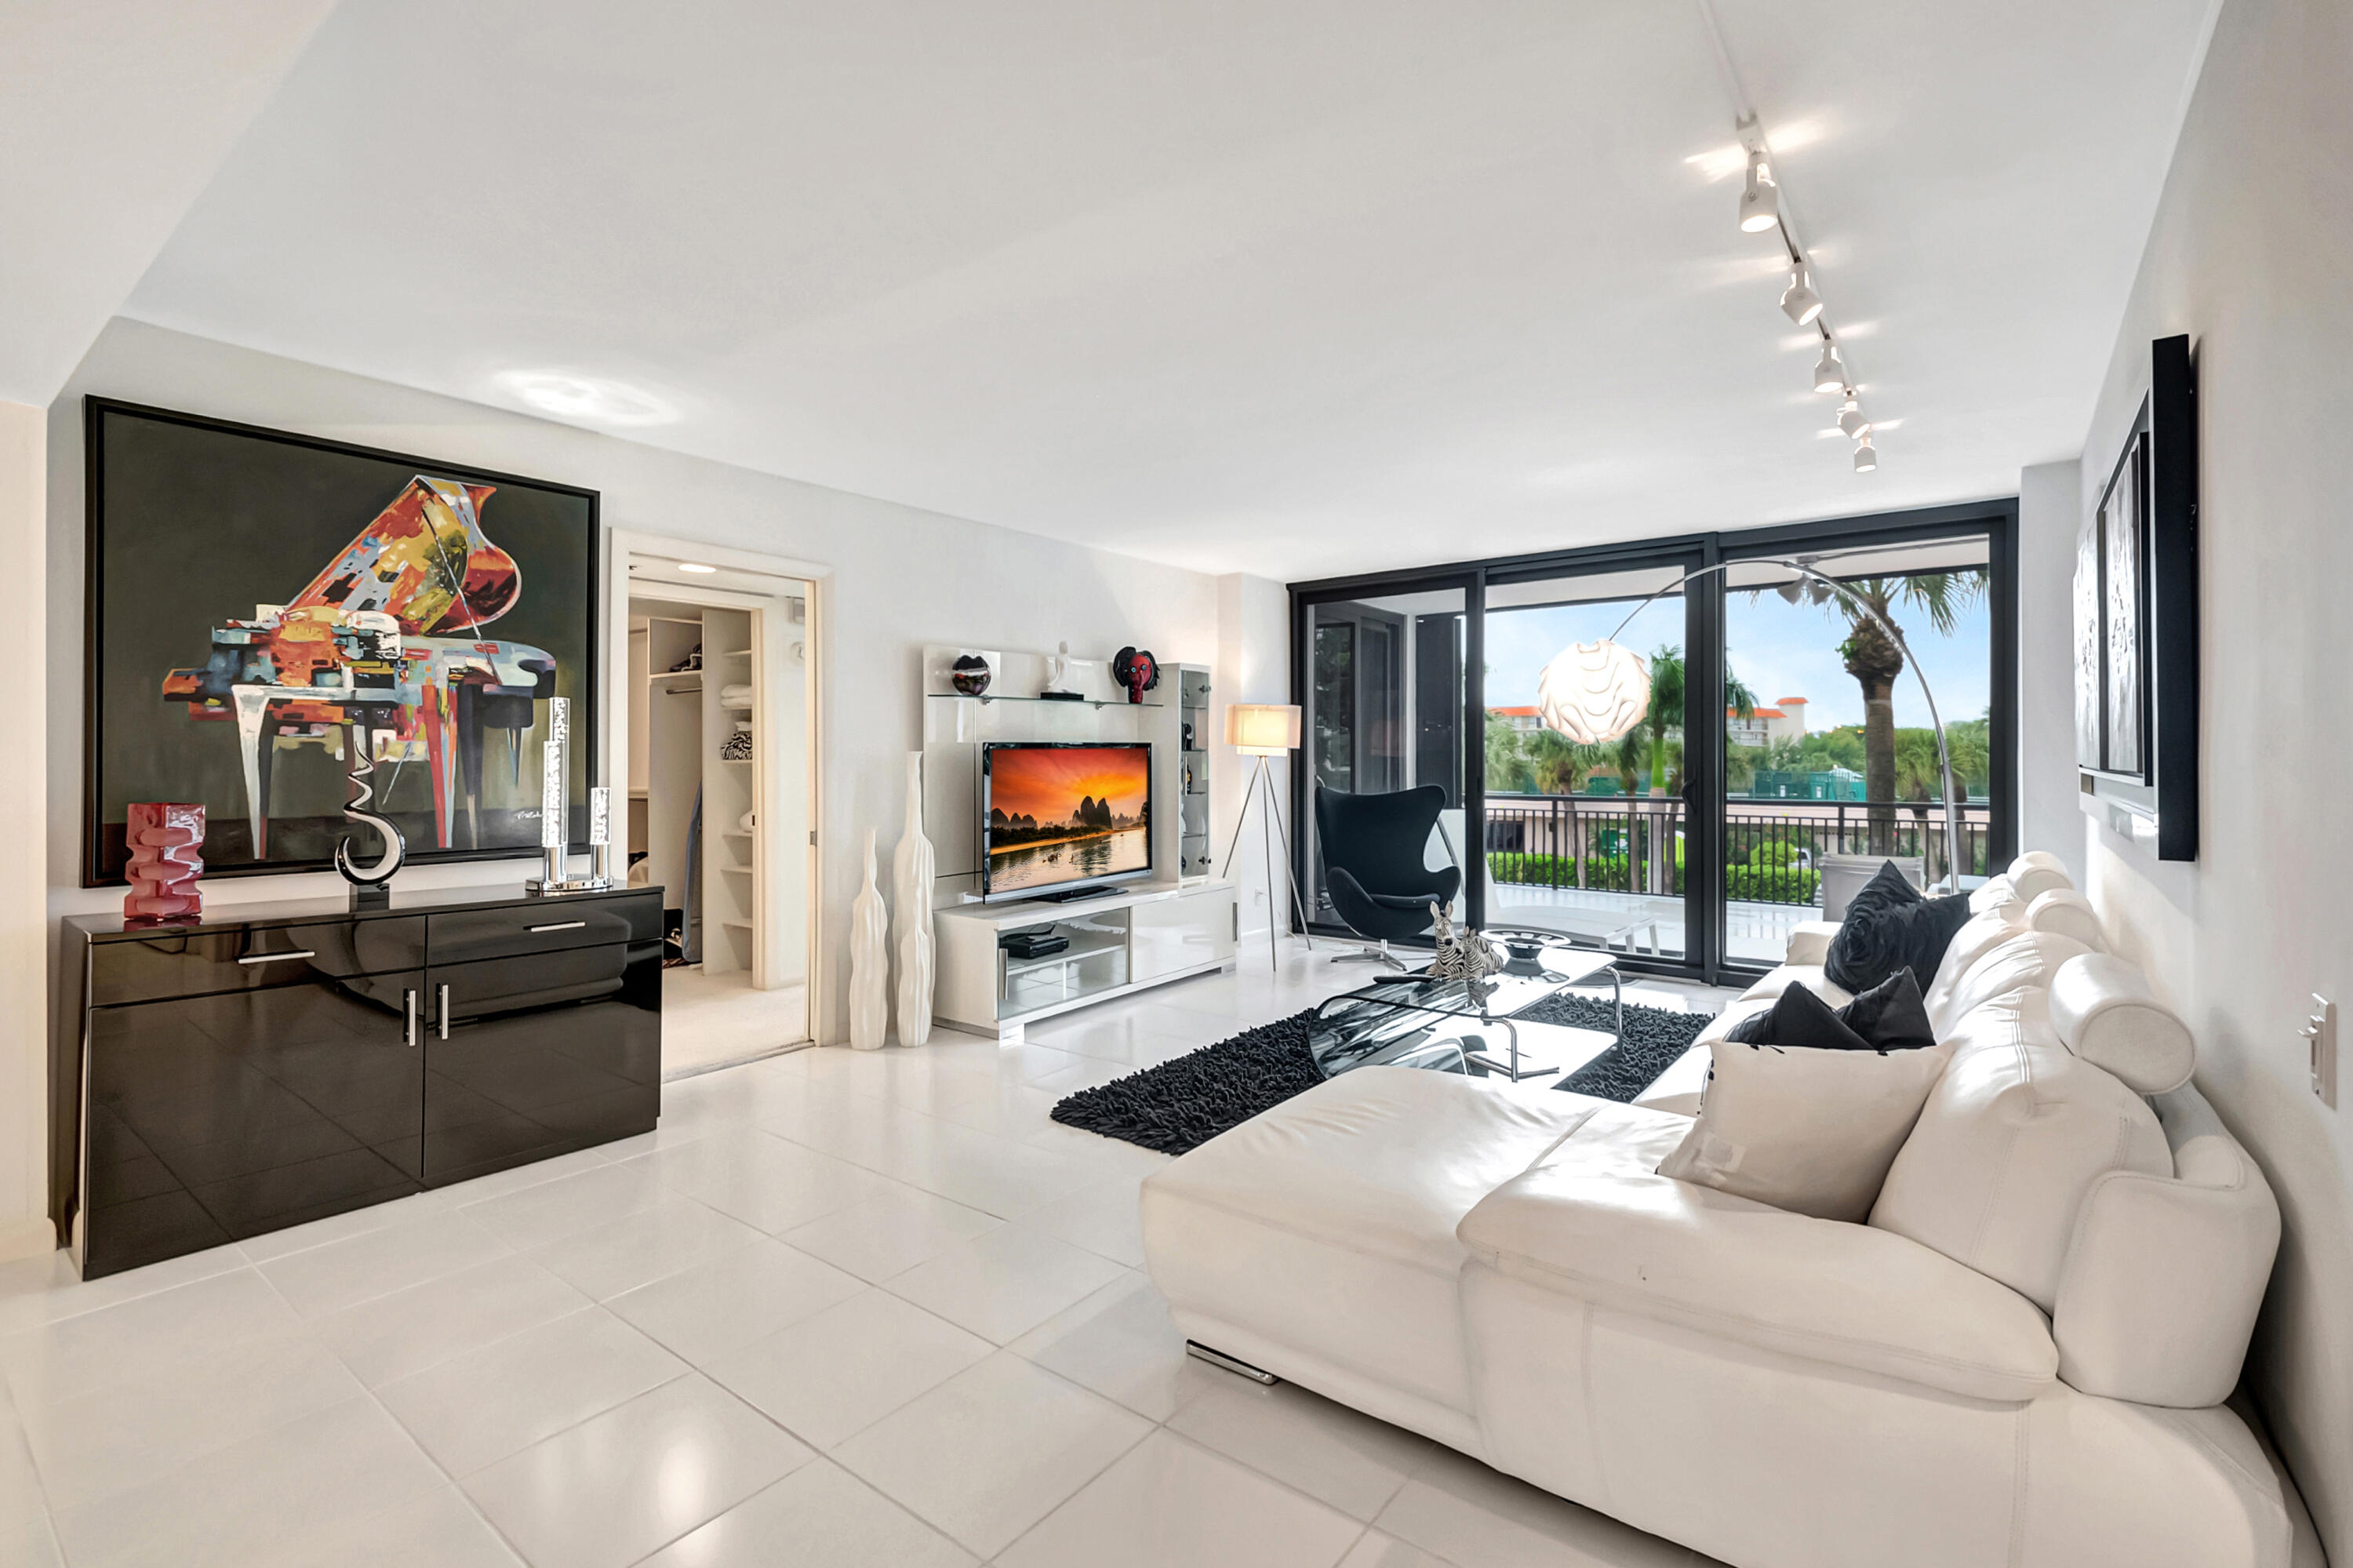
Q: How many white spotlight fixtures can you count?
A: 5